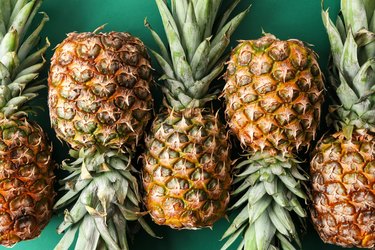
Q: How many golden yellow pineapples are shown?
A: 5